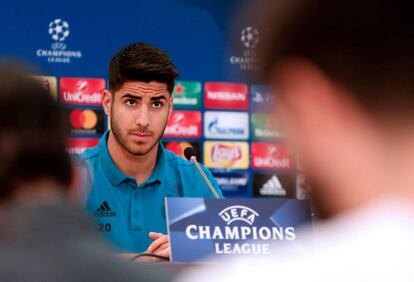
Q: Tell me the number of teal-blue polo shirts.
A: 1